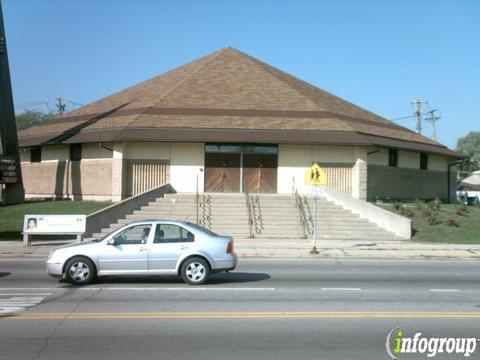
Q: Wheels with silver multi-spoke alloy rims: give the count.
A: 2